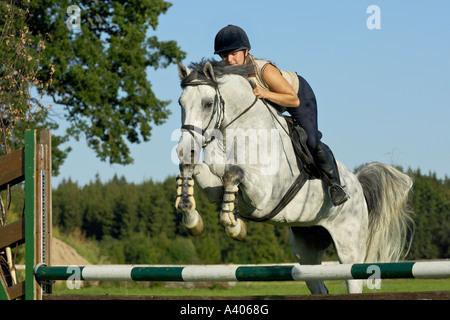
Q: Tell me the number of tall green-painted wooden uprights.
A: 1